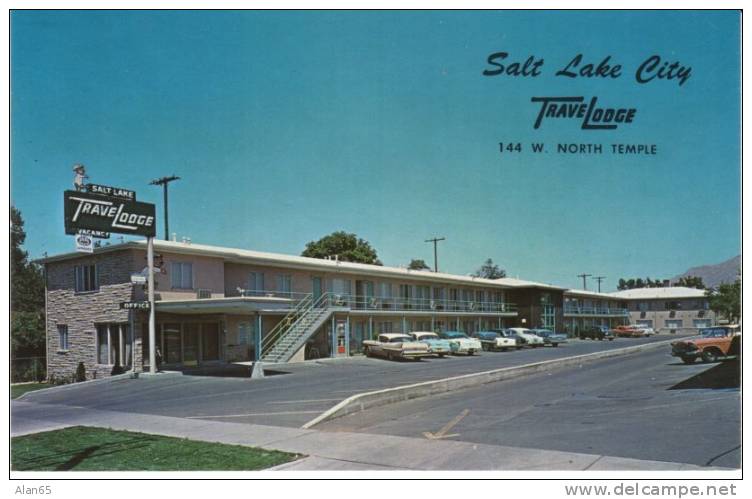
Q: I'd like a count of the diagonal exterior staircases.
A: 1